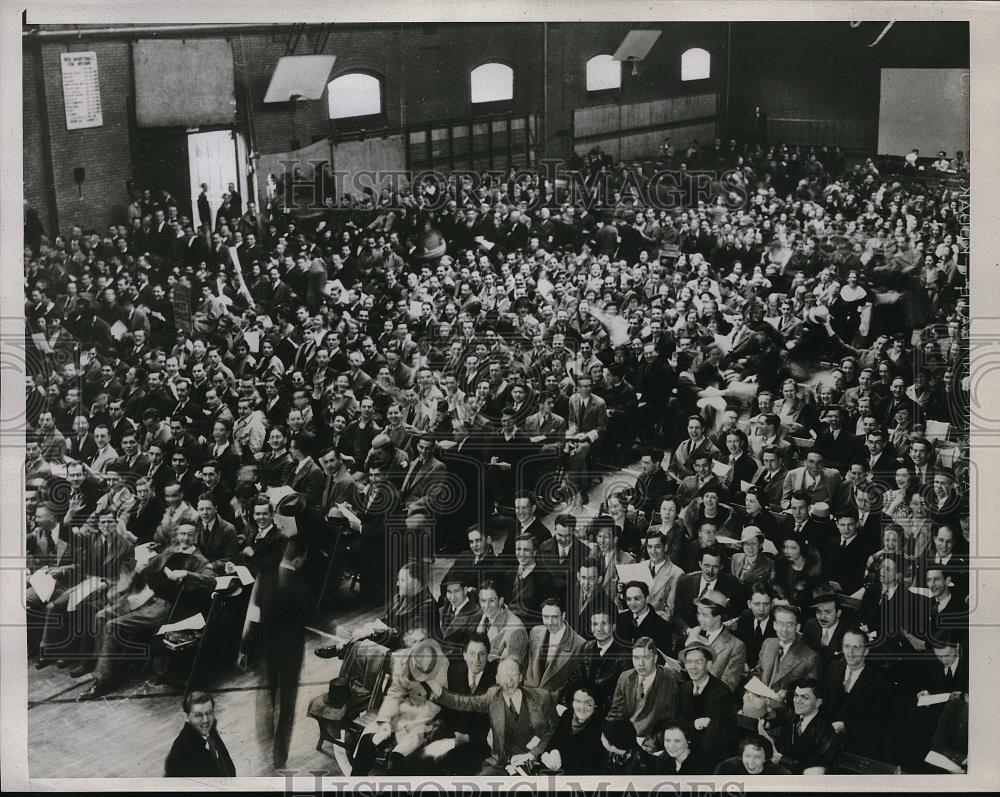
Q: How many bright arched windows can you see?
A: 4